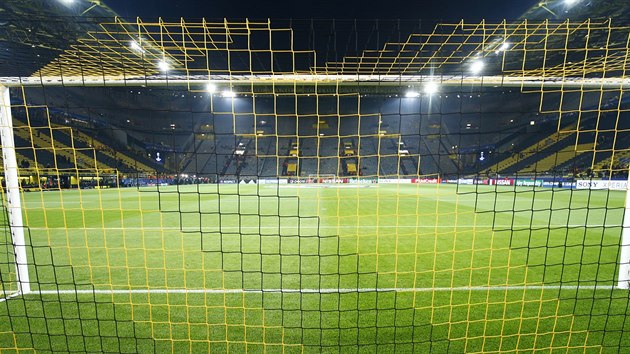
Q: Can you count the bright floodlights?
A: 10